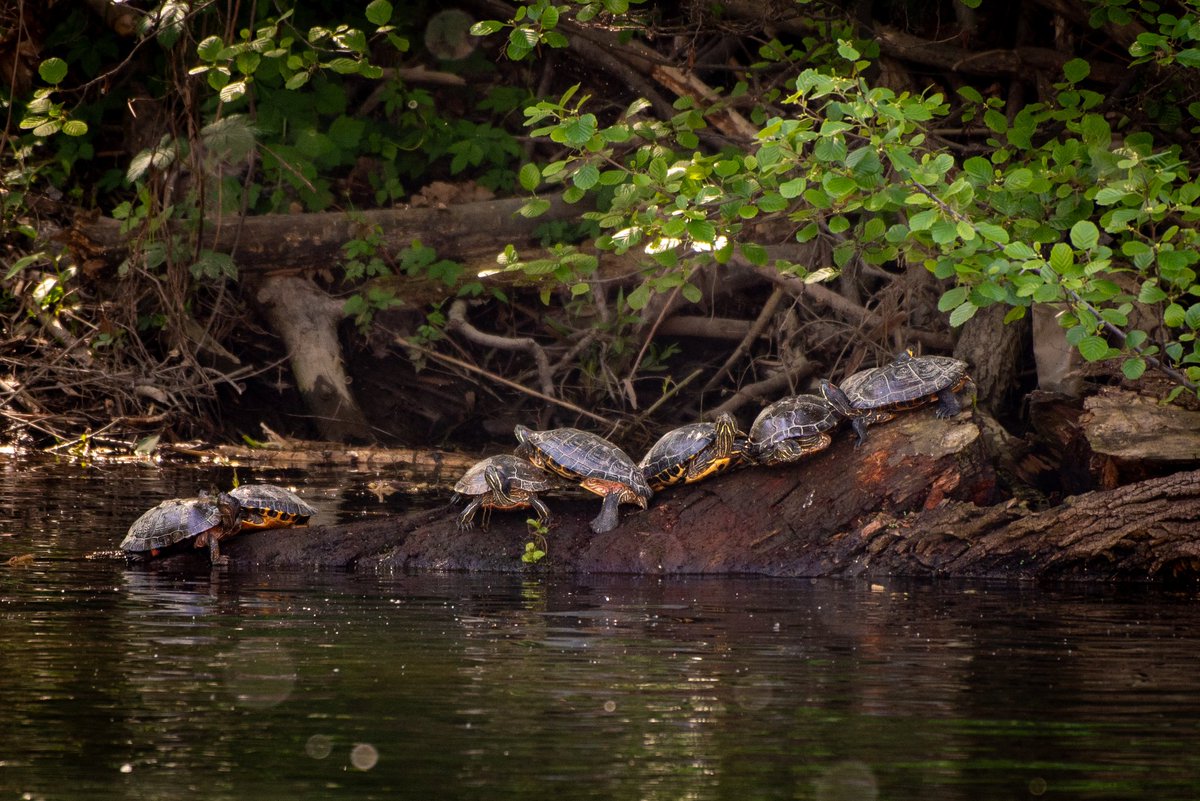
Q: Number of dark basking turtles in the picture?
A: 7